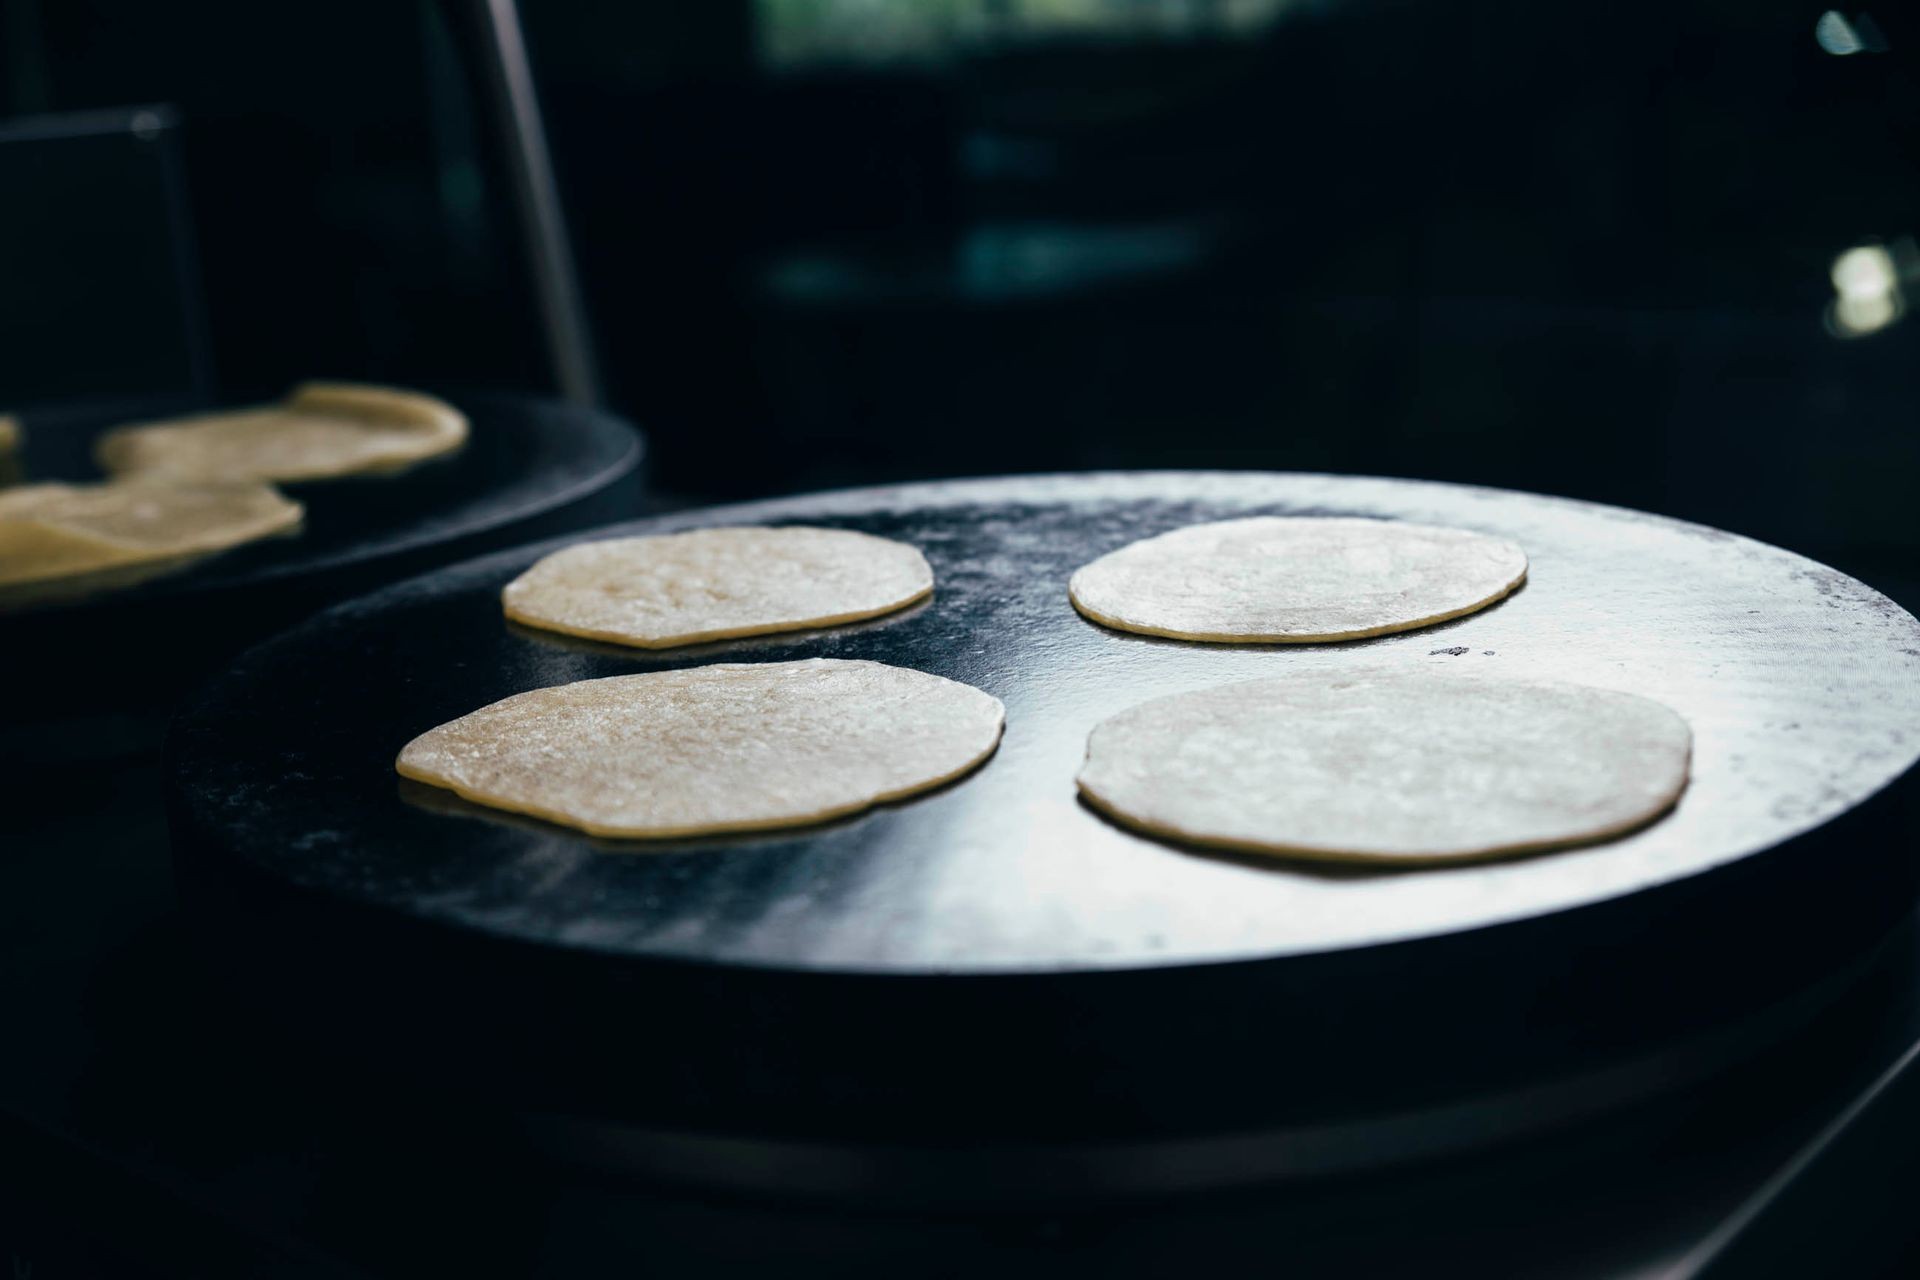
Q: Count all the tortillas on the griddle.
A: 4